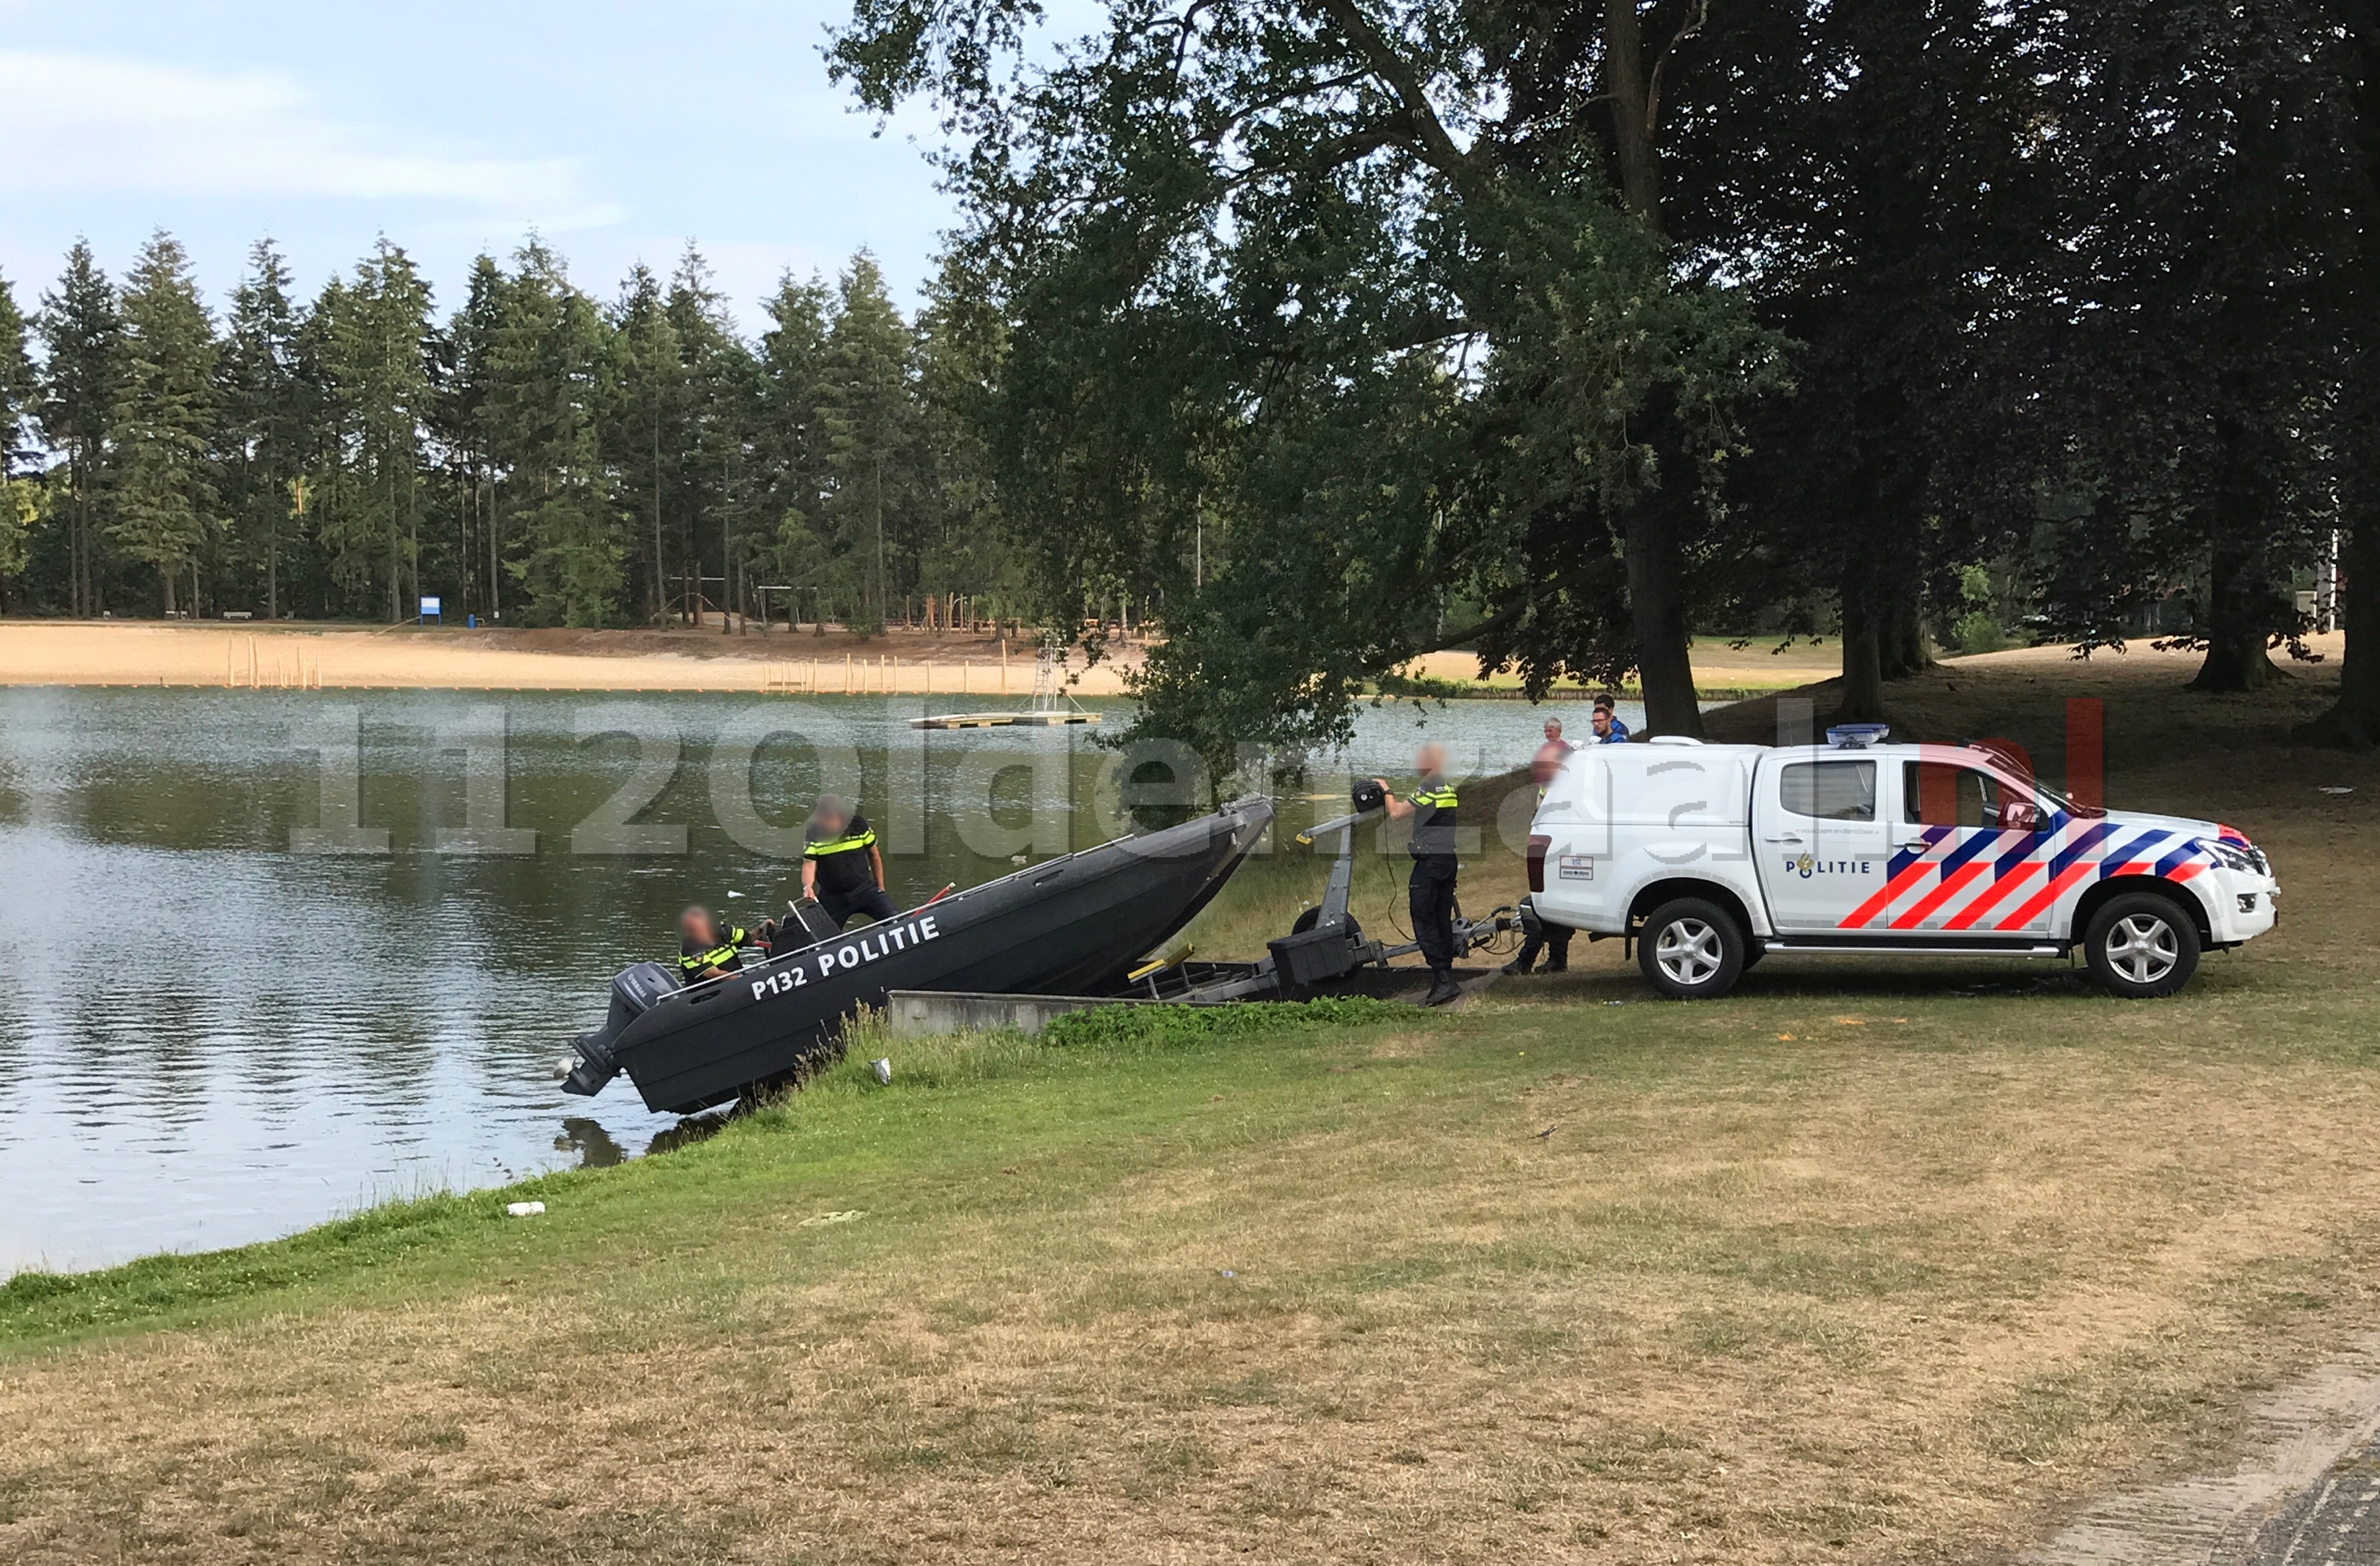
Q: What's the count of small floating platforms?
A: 1